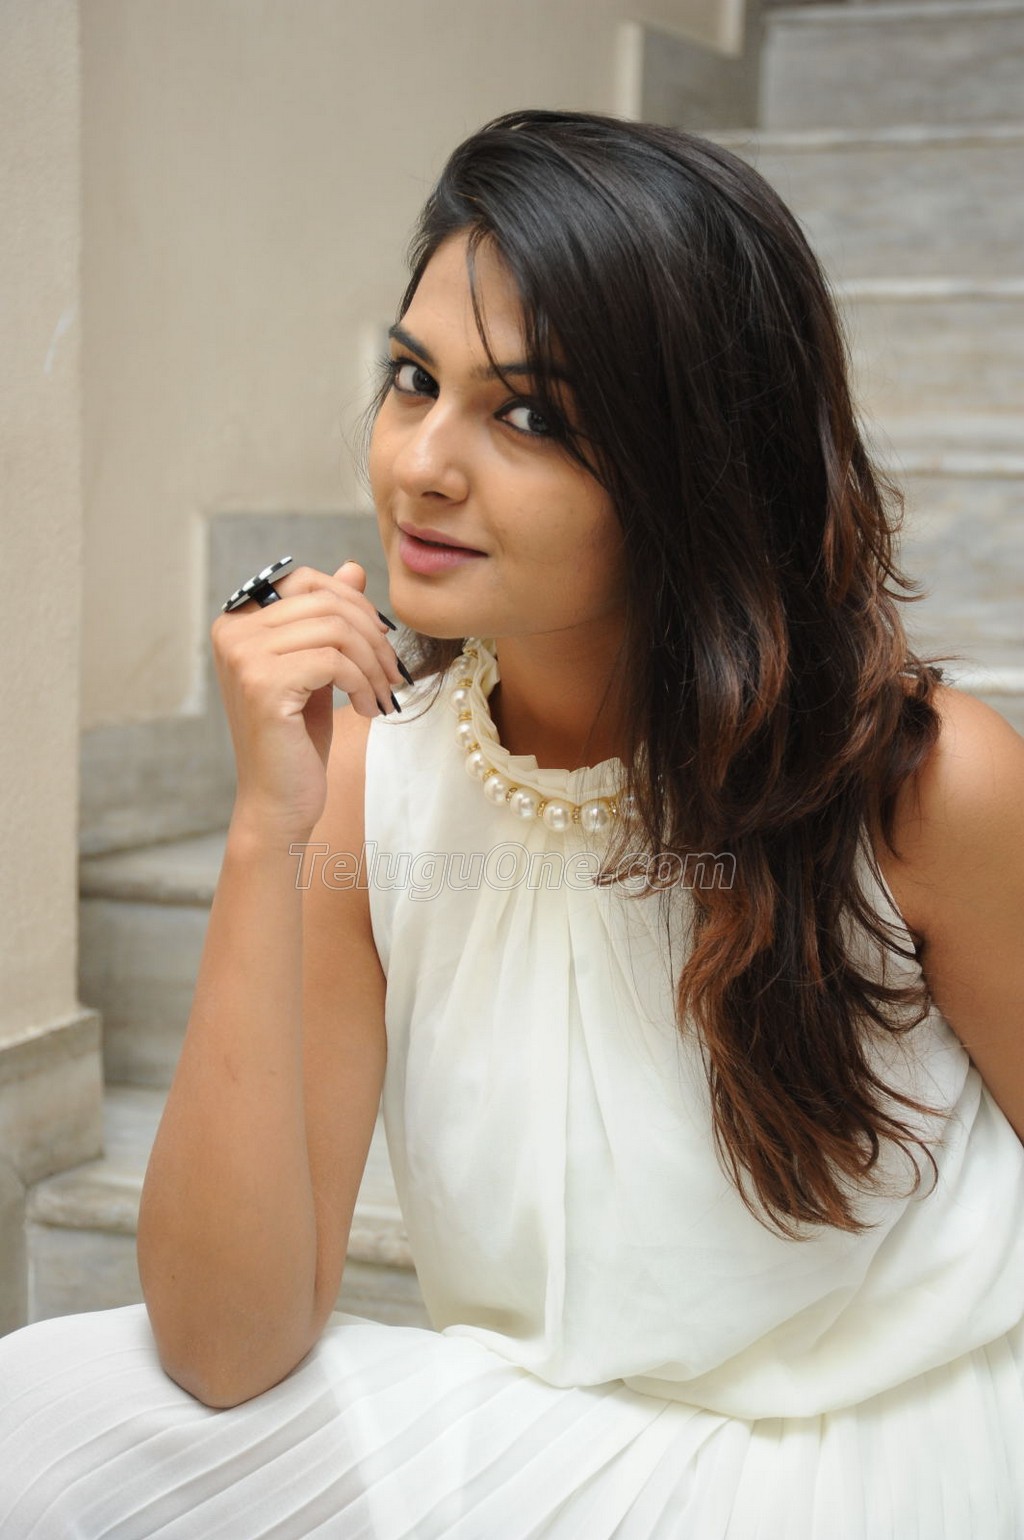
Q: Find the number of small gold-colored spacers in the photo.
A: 9